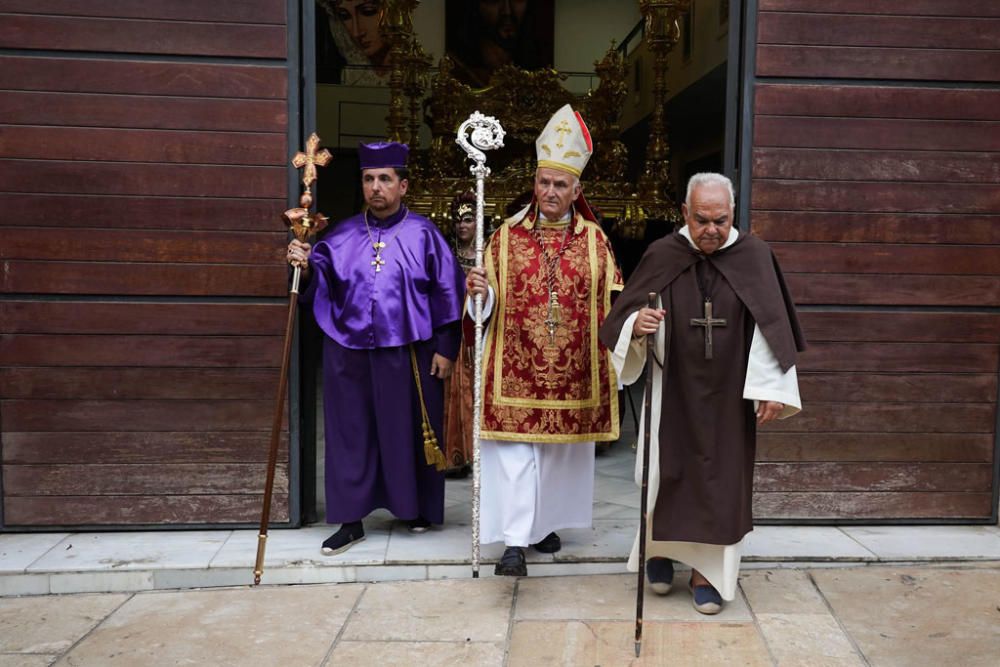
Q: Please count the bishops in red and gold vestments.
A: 1